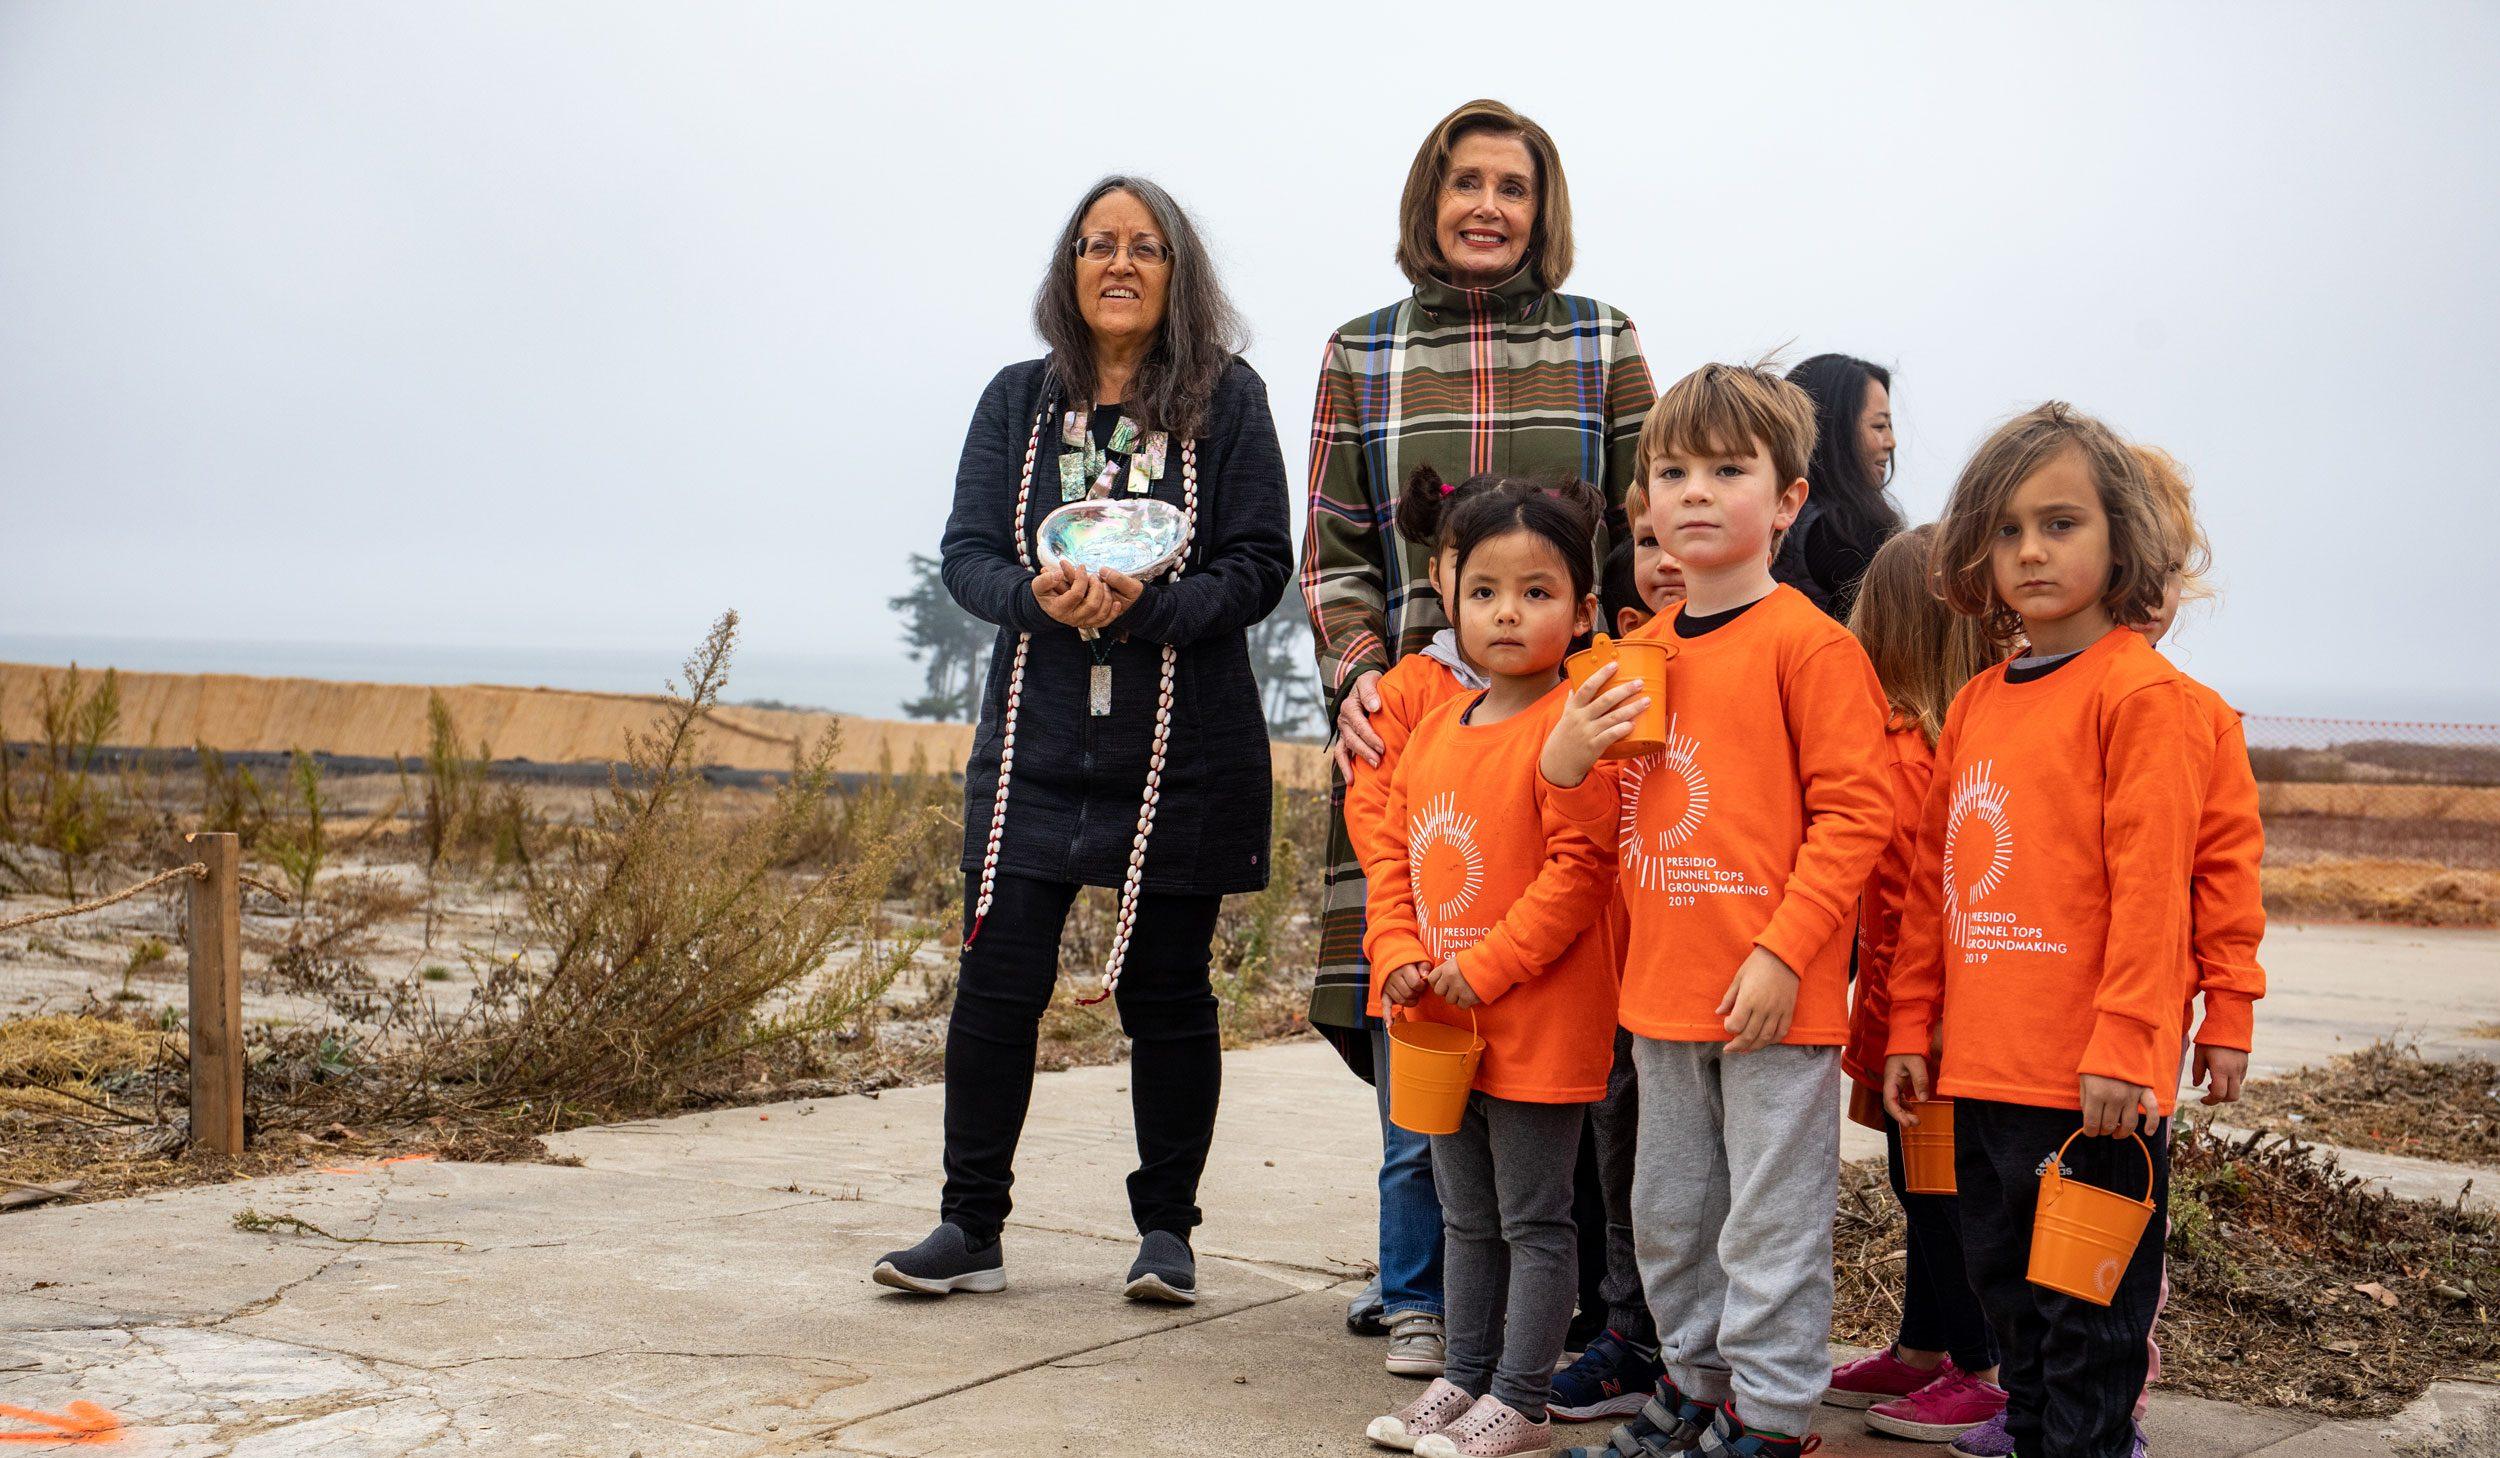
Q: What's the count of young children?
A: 8